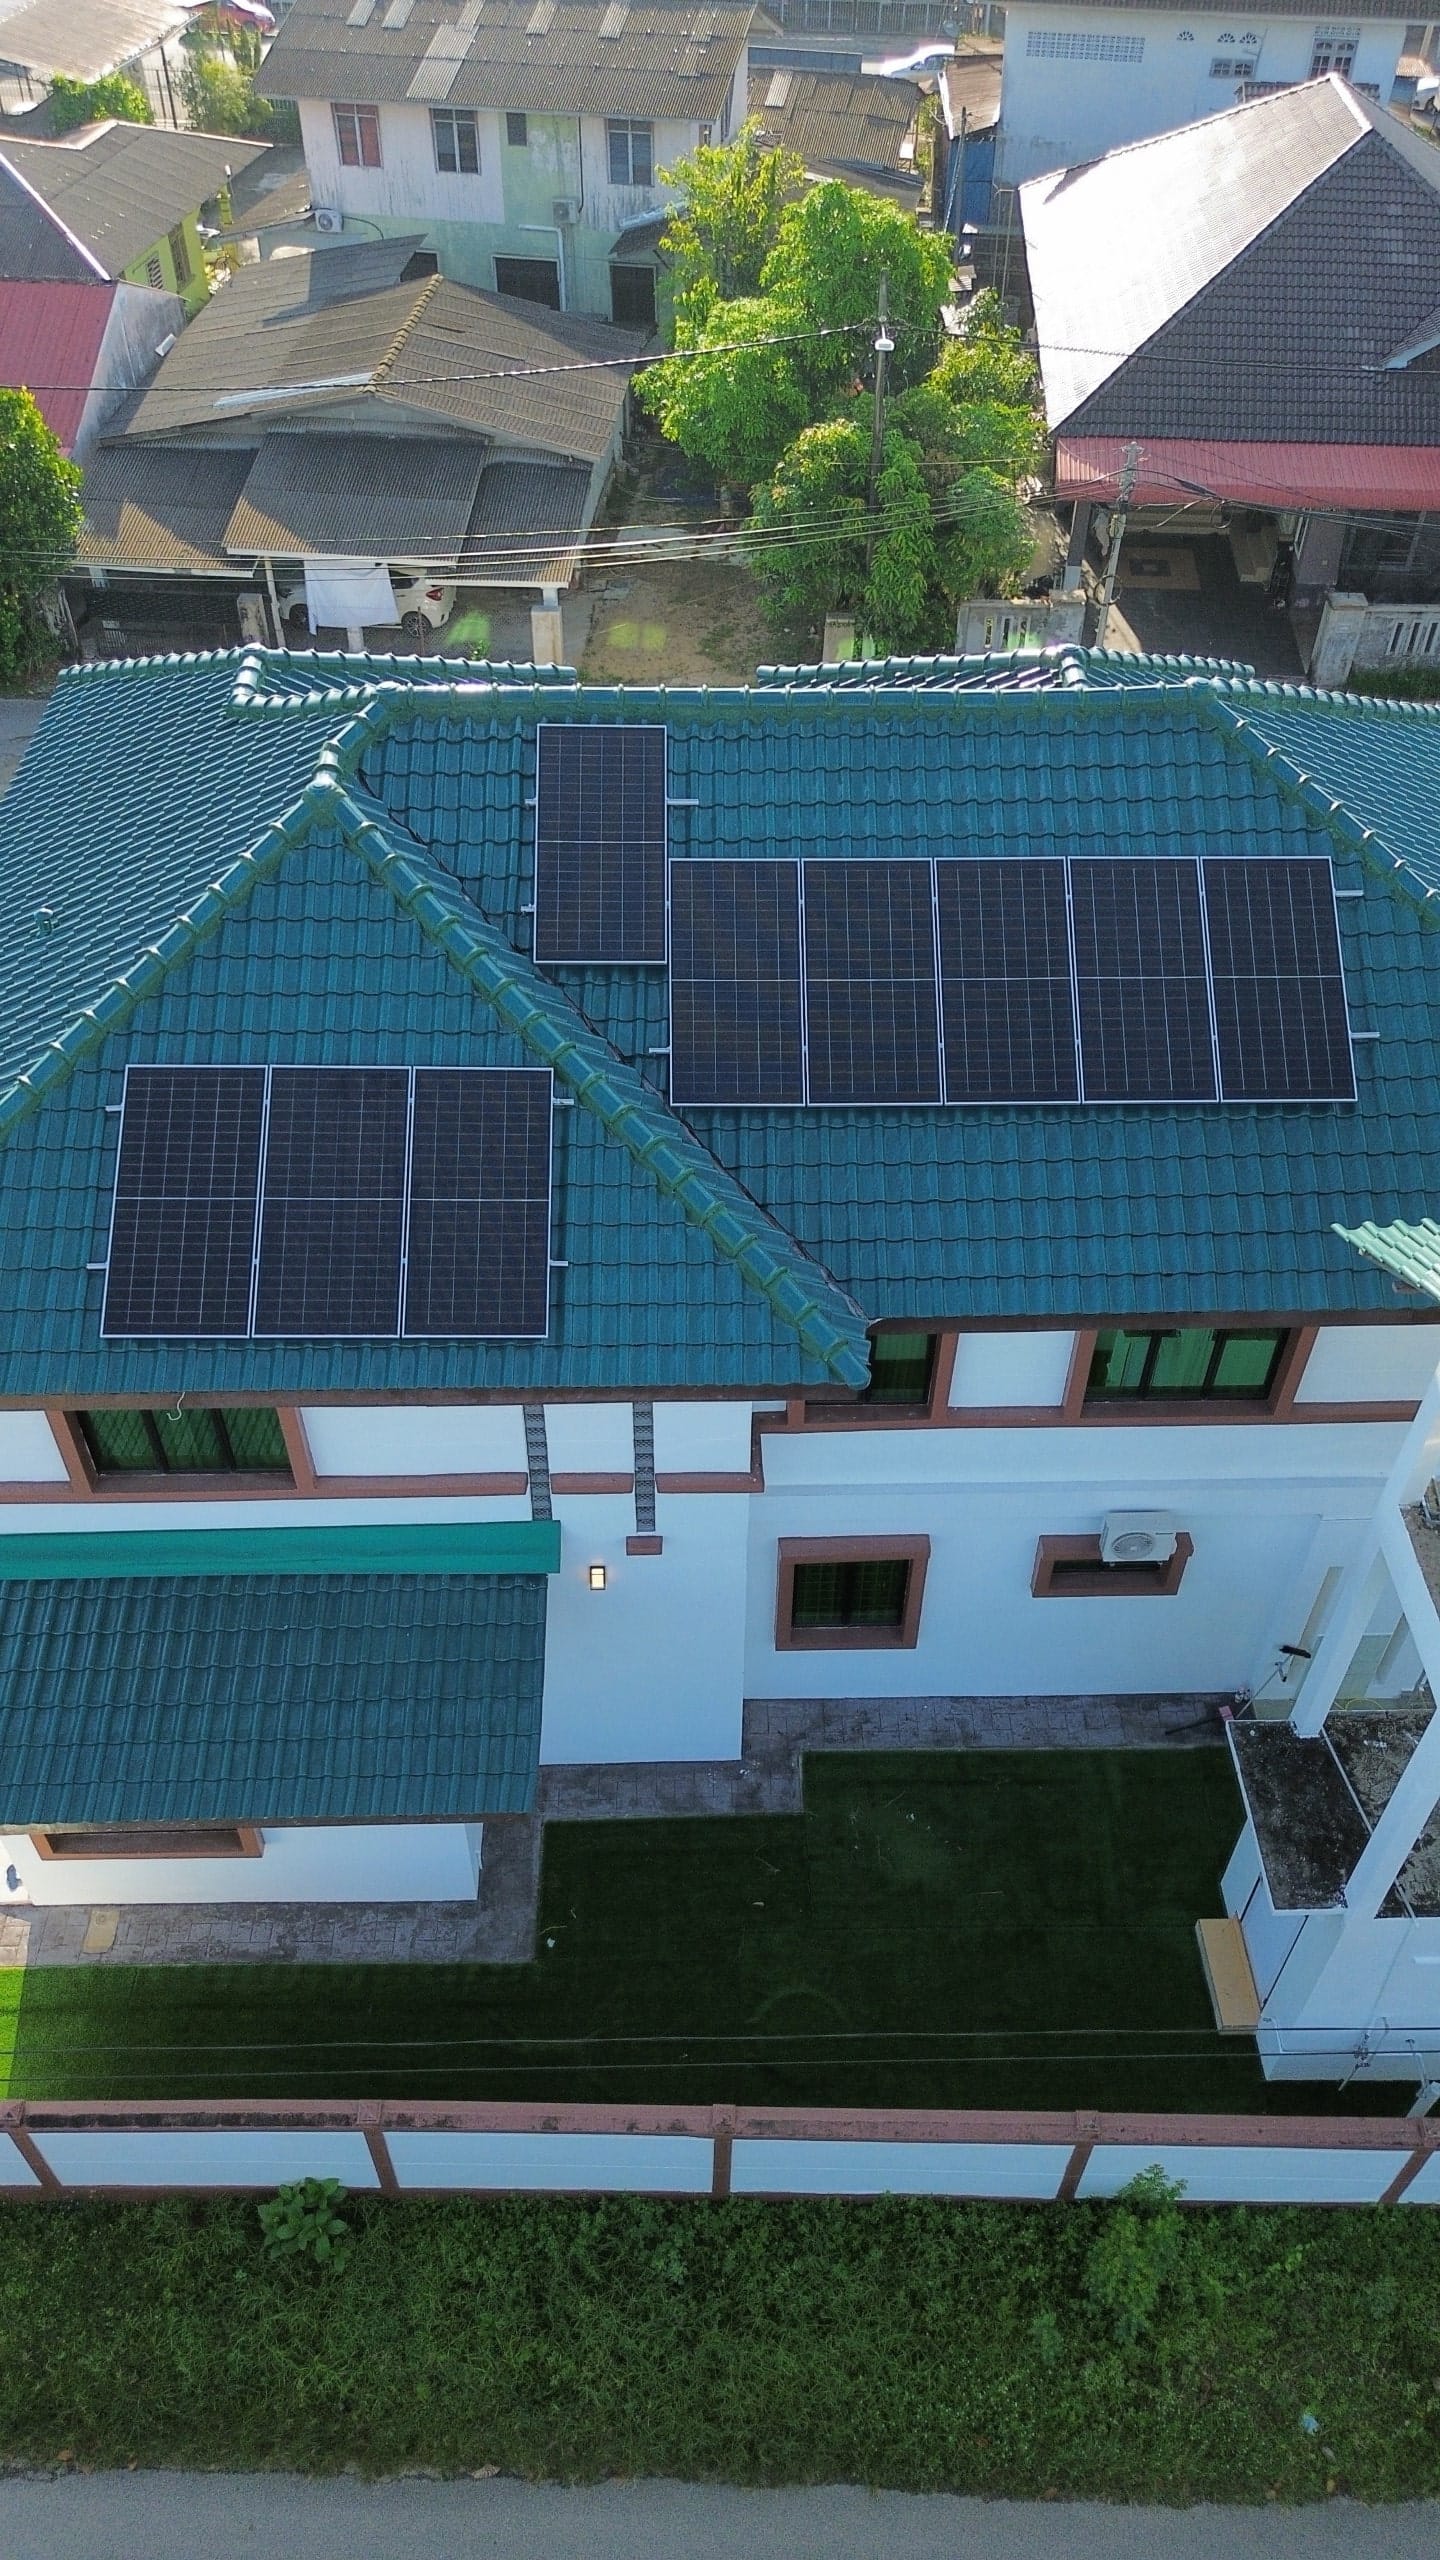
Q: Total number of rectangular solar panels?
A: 9